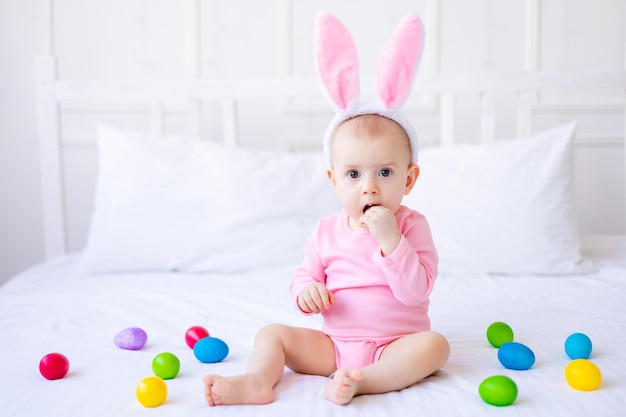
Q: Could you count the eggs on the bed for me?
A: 11